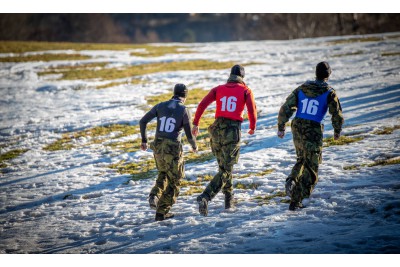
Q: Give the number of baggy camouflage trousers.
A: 3